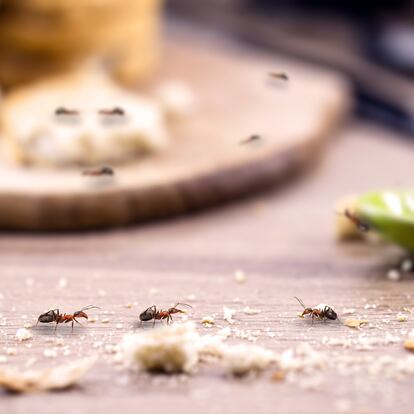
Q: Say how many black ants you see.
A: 9